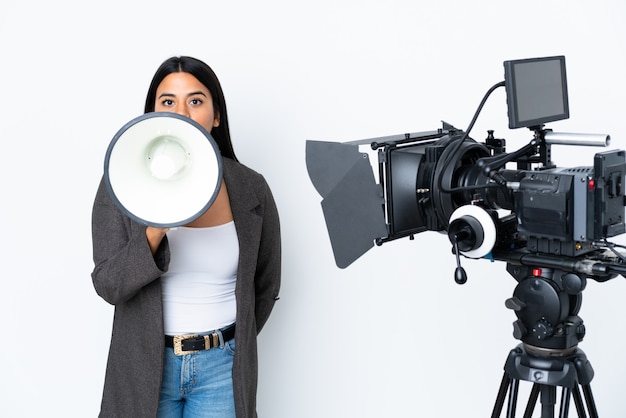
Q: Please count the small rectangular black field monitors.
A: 1